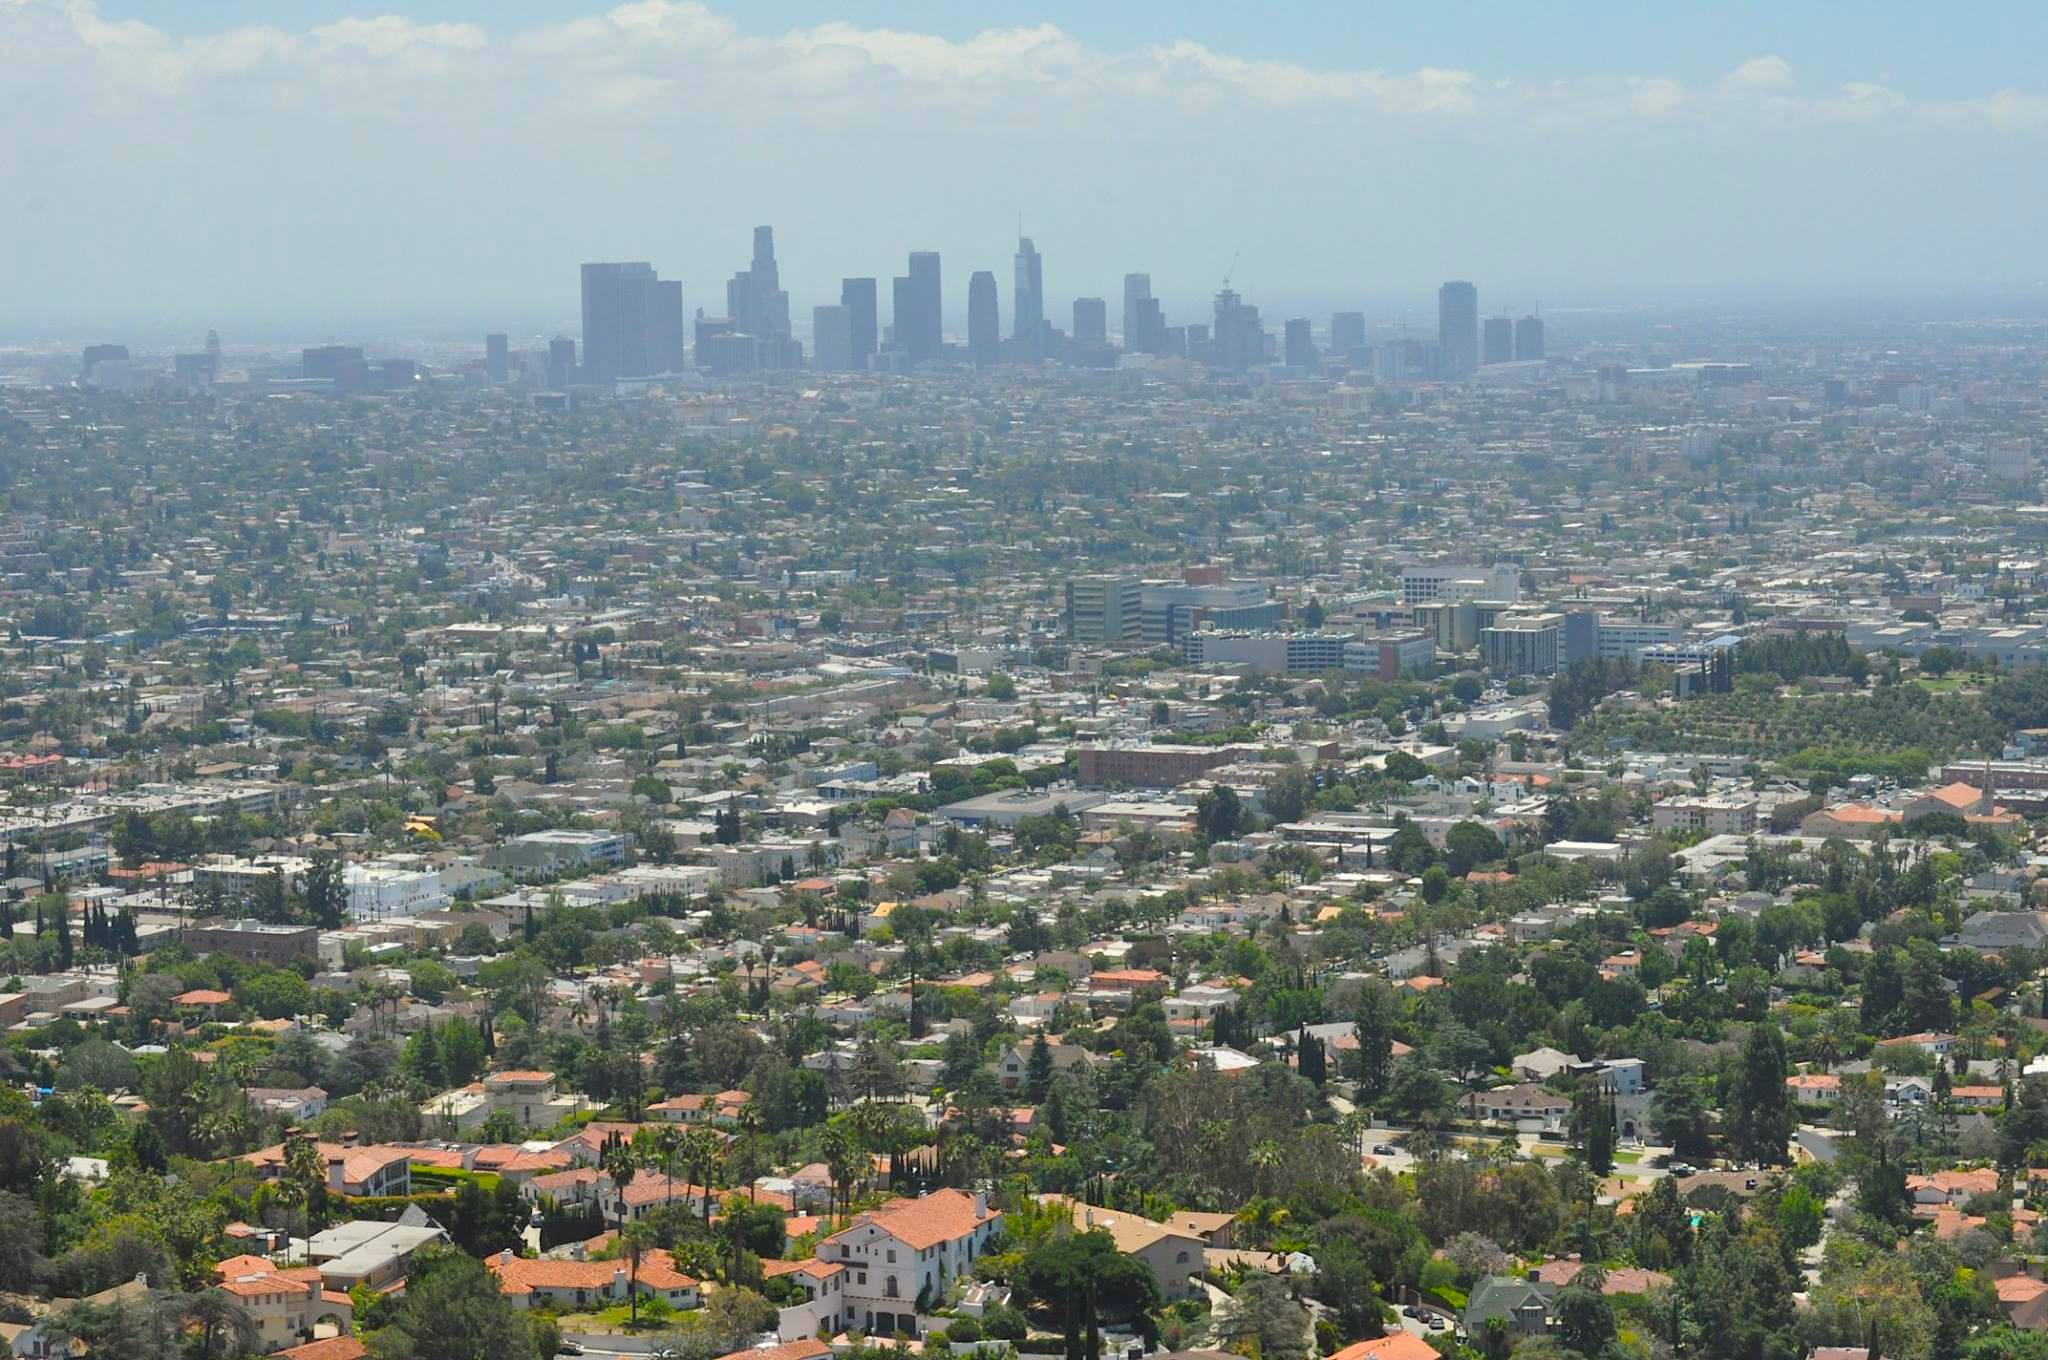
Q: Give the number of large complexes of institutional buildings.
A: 1